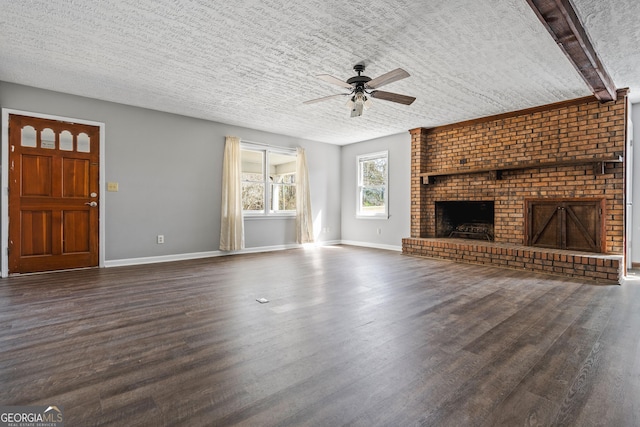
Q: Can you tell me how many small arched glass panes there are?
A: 4